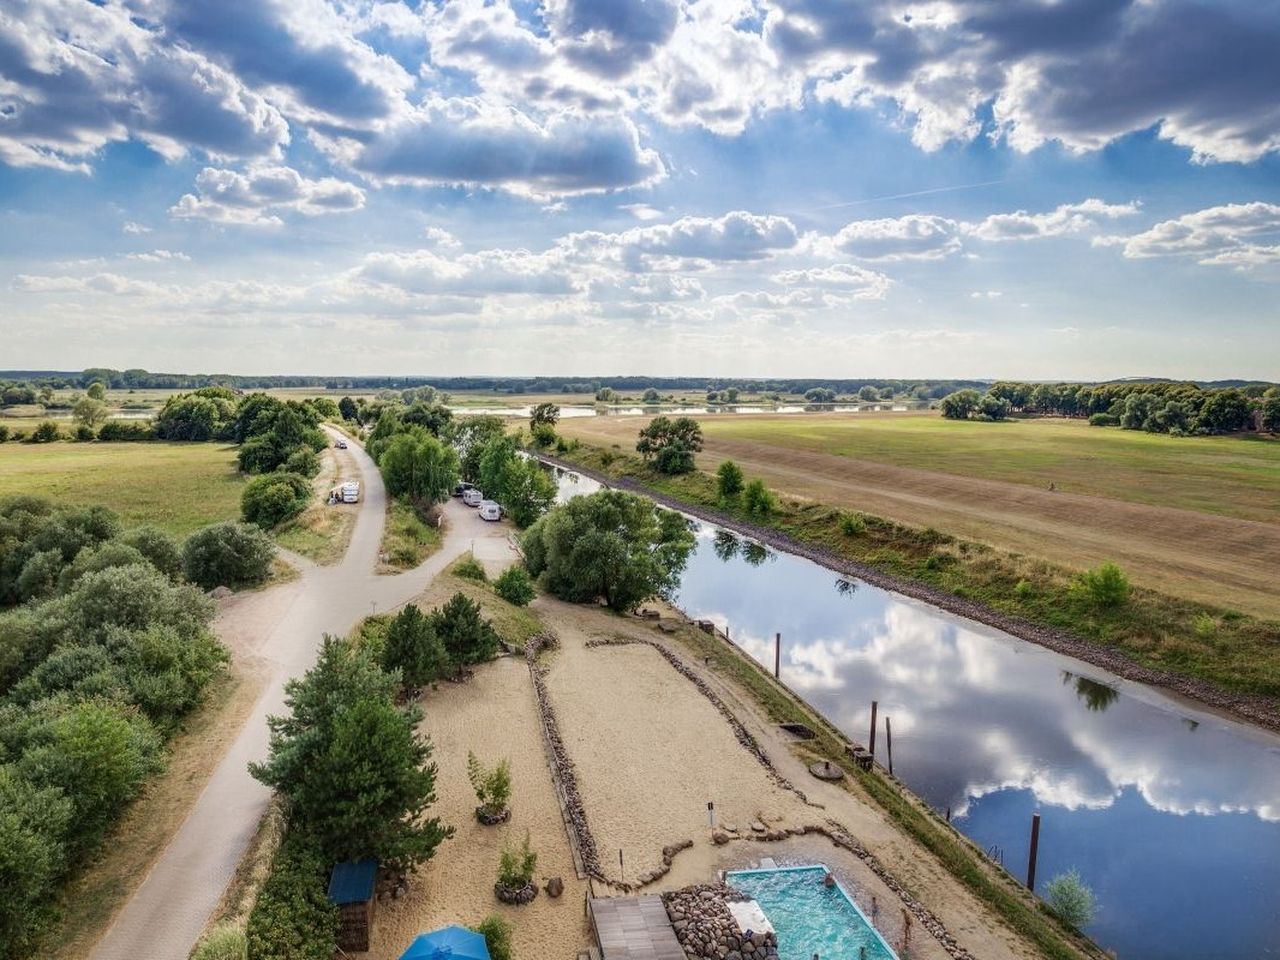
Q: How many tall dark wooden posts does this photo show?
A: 4